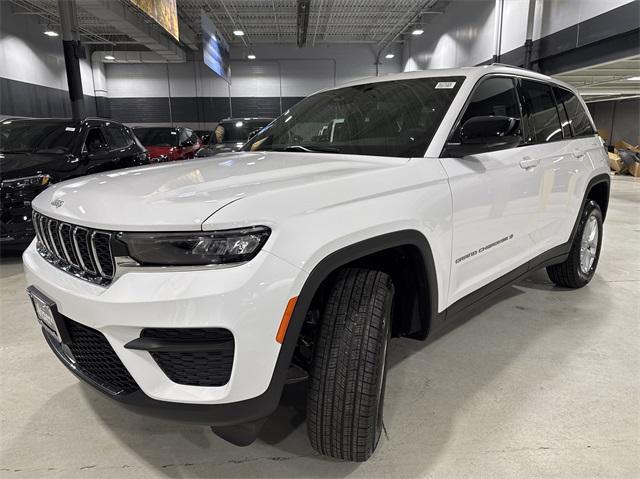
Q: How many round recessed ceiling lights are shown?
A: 6